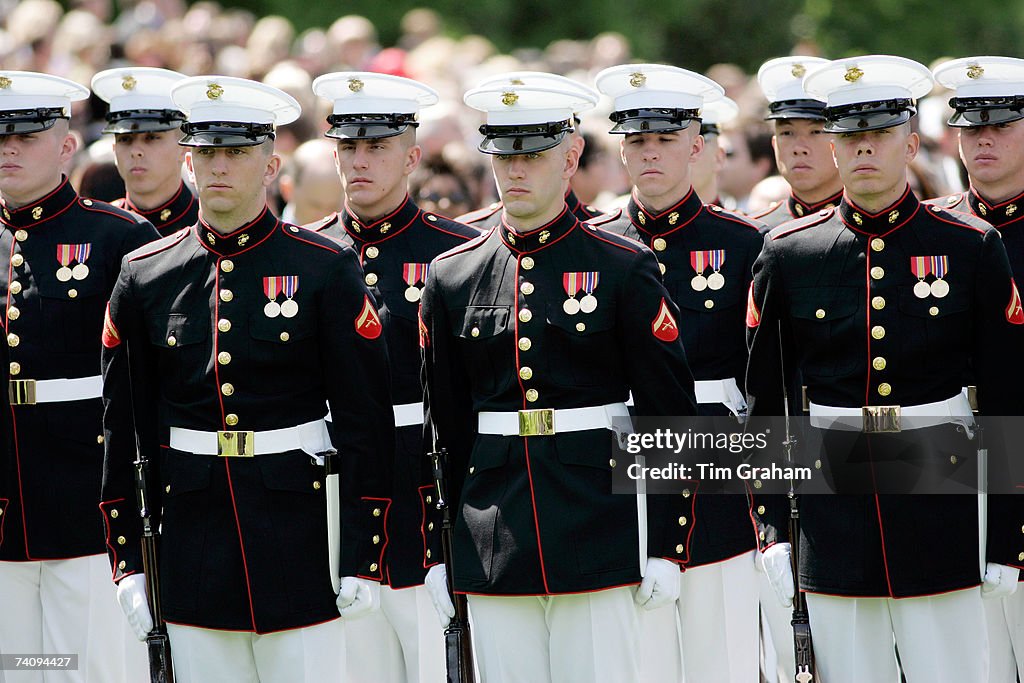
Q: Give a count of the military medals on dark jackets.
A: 12